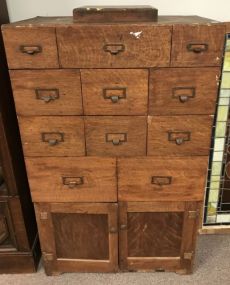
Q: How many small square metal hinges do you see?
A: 4